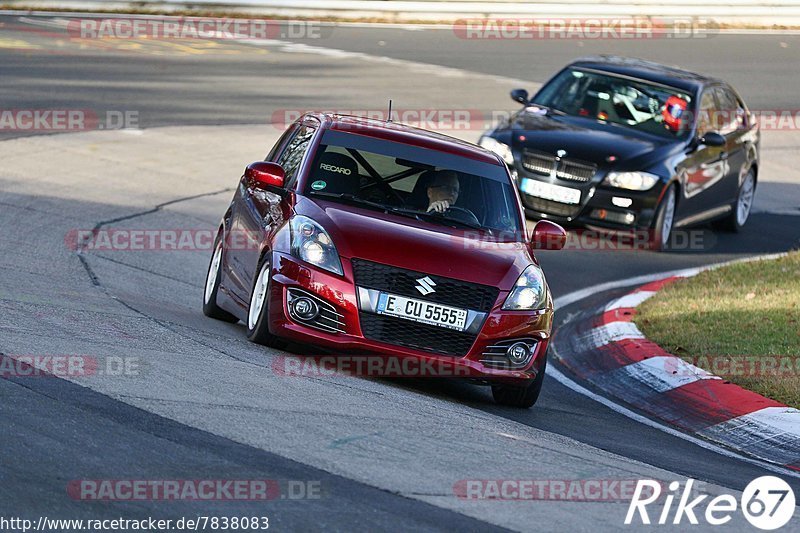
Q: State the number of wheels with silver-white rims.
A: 4